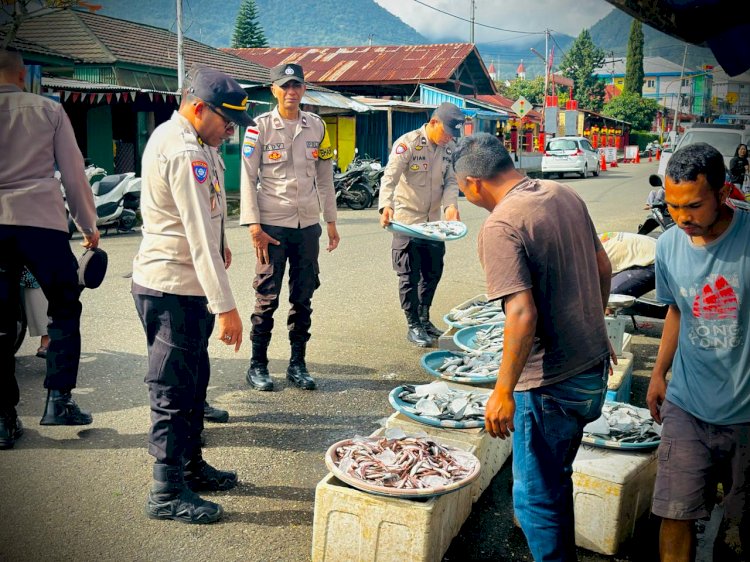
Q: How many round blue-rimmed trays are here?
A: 6